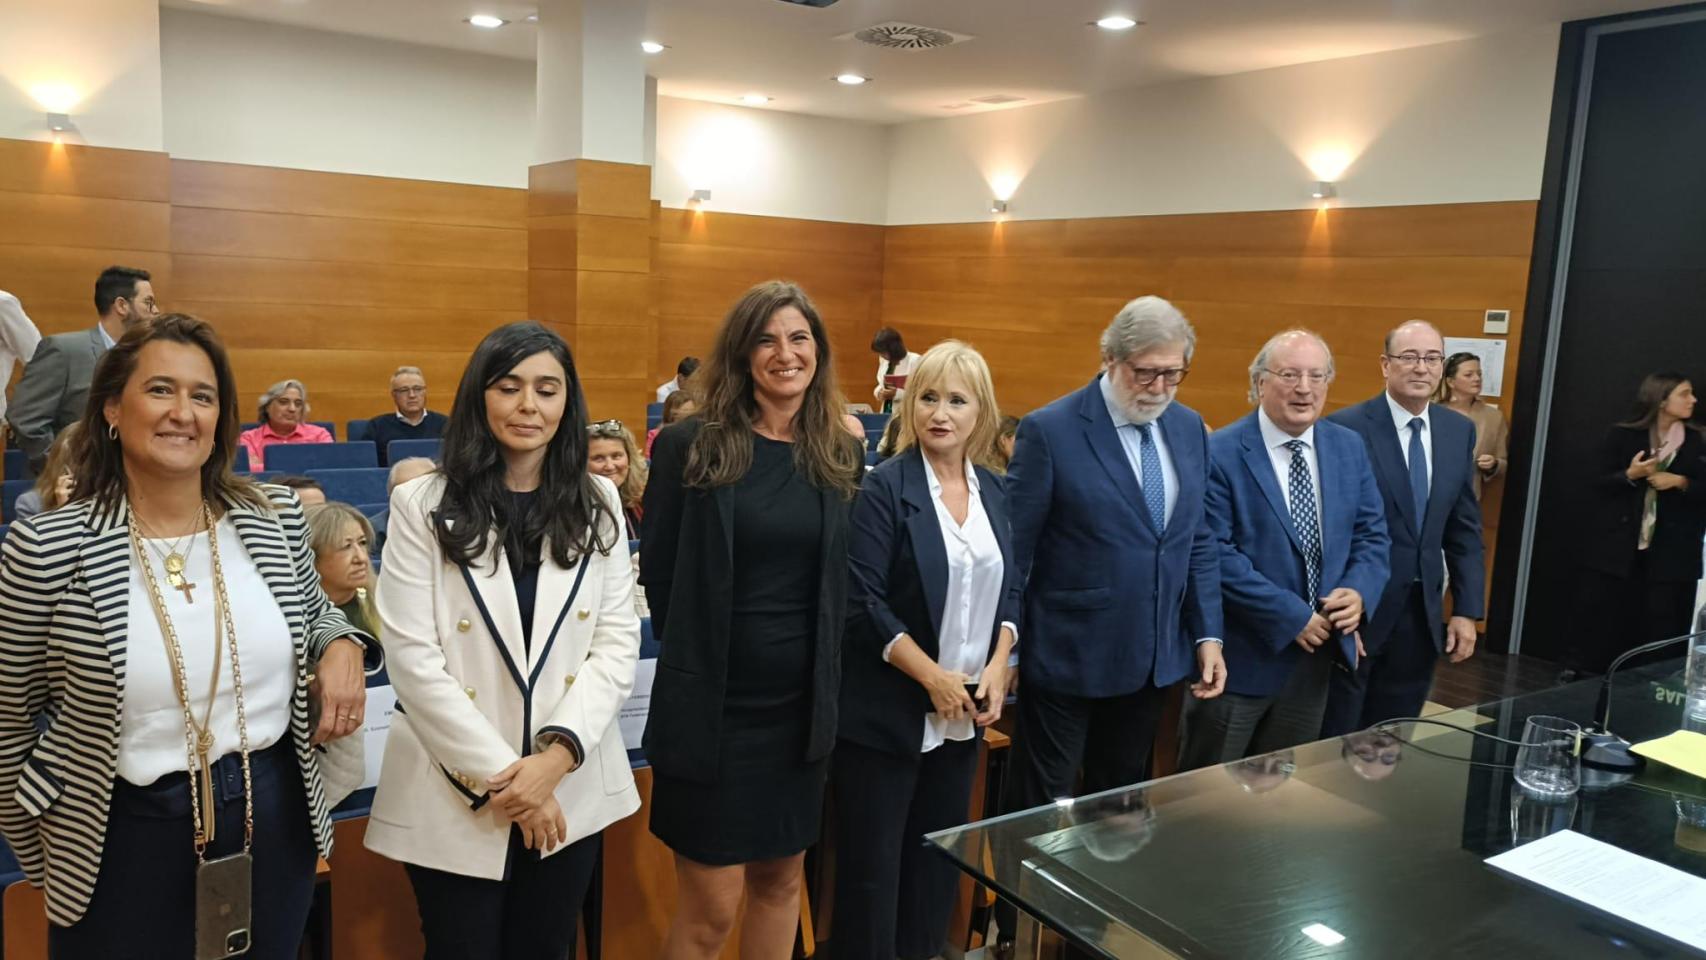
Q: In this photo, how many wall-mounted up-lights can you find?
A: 4